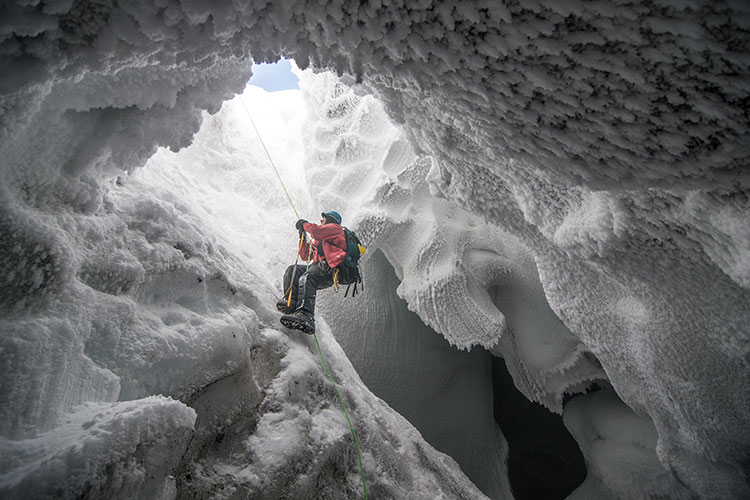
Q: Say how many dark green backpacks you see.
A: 1